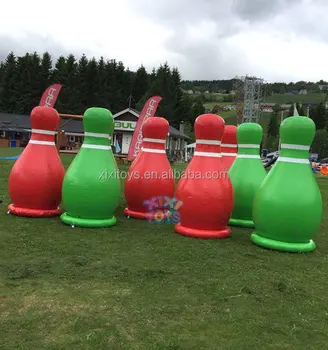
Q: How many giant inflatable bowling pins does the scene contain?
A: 7